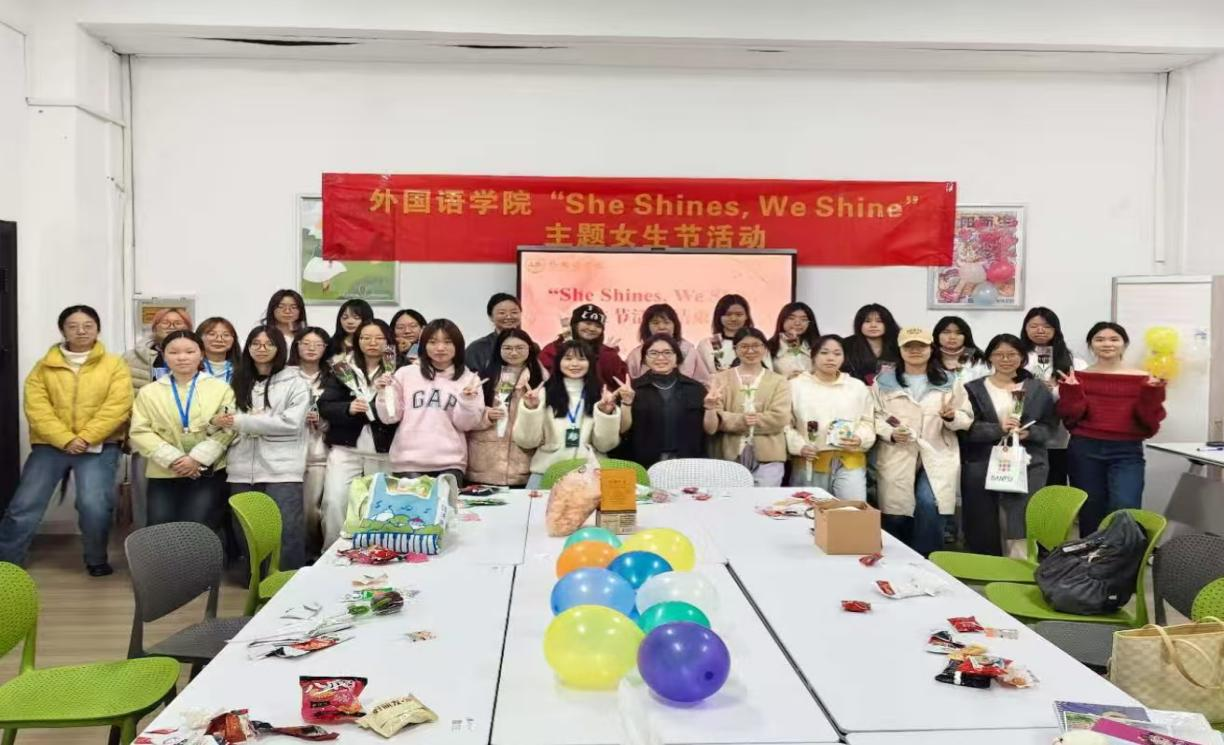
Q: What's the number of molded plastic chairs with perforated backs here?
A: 9